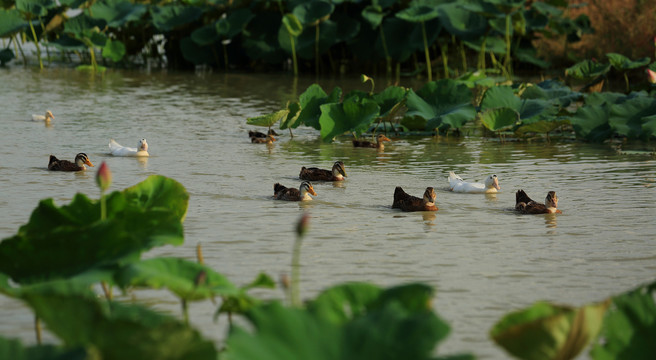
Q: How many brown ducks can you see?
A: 8